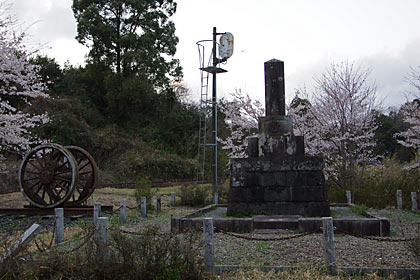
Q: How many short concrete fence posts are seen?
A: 14